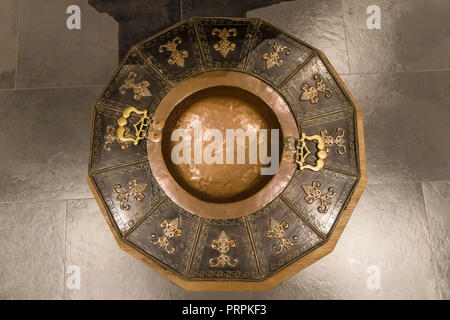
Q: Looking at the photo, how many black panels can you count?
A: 12